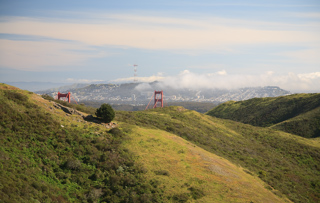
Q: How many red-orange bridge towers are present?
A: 2